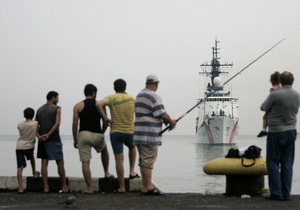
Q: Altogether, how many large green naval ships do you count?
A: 0